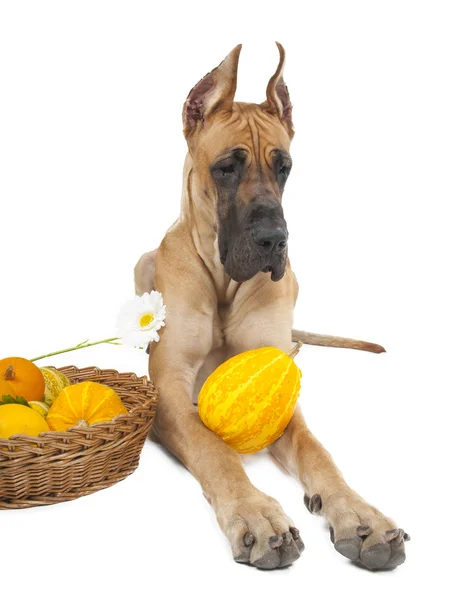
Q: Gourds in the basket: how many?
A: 5